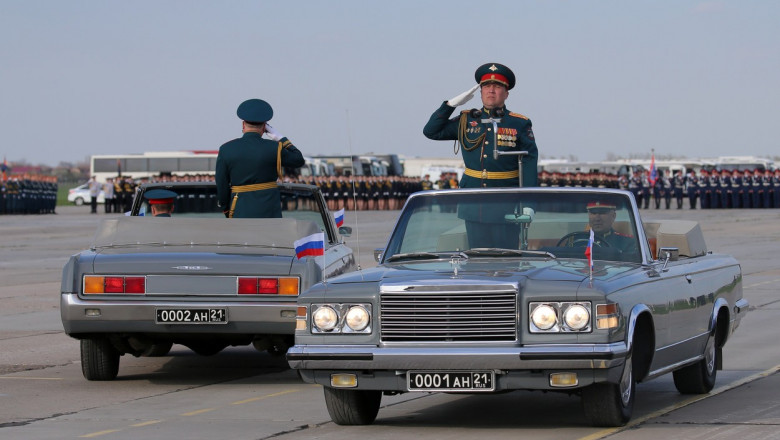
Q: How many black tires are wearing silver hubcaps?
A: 2